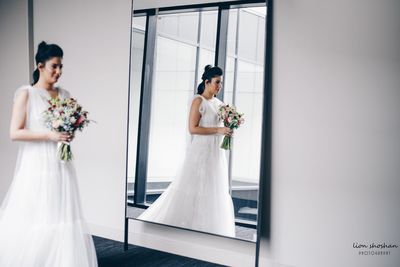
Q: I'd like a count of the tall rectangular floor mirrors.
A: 1